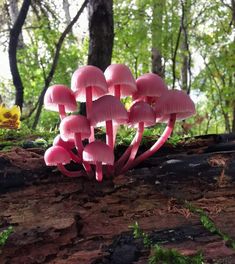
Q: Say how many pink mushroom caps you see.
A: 11